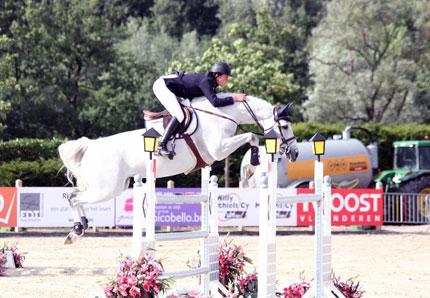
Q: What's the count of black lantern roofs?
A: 3